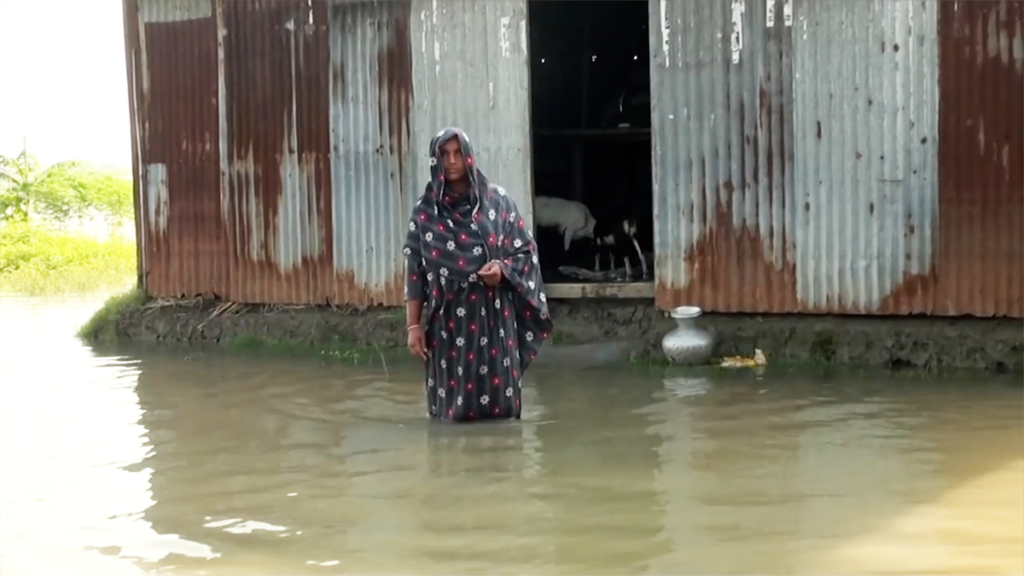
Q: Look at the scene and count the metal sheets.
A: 7